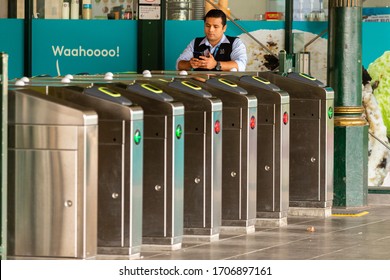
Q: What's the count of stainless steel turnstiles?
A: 7